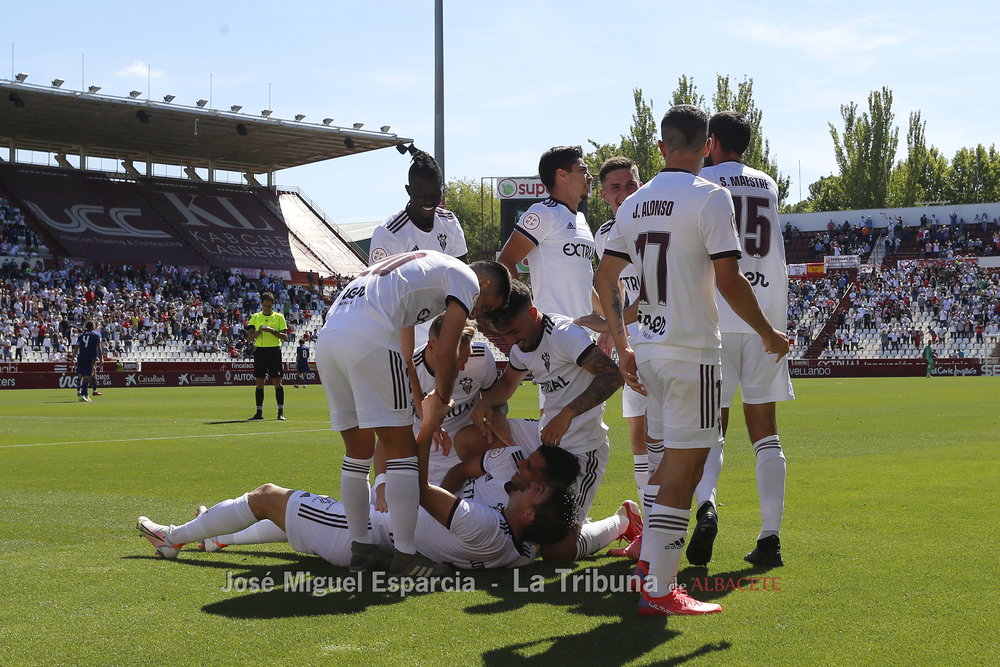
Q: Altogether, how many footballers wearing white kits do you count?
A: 10